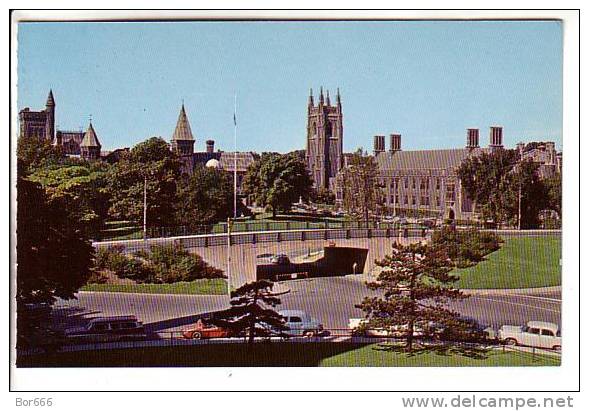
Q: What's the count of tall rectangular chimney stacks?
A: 4